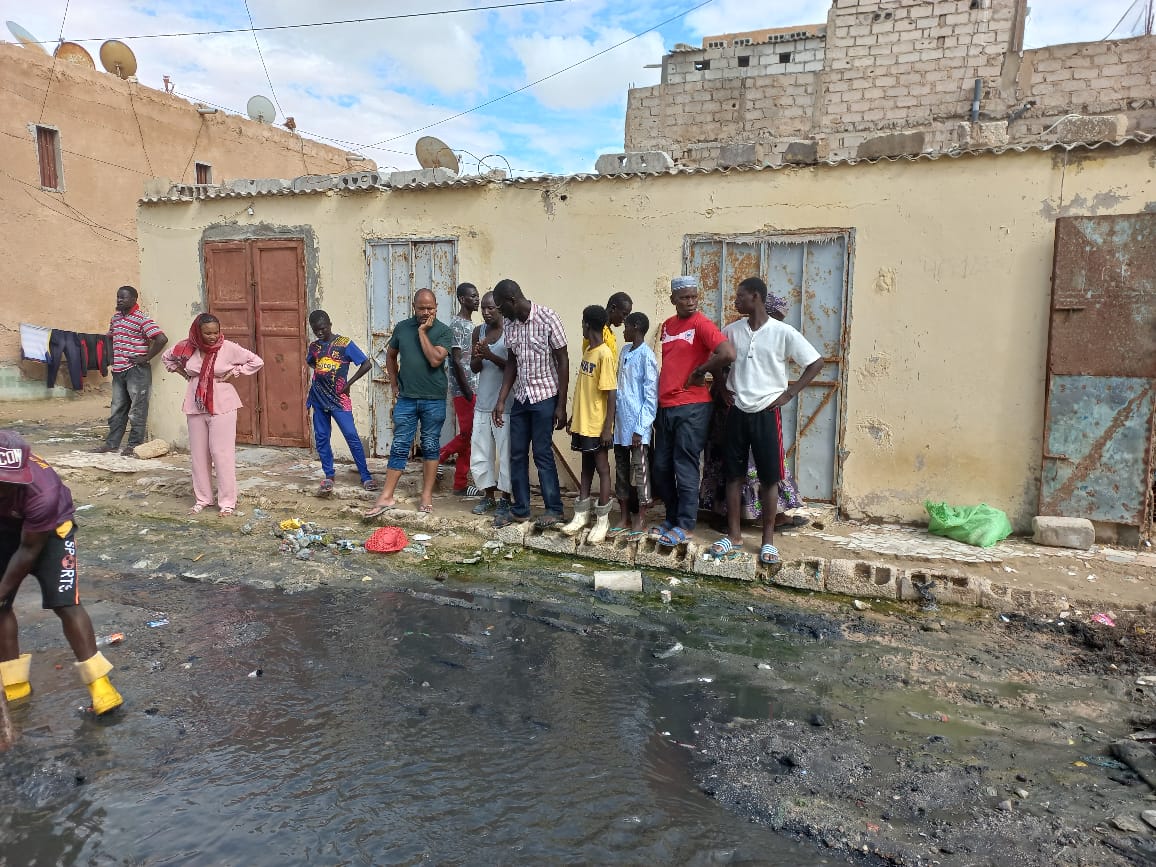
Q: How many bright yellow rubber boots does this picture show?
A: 2